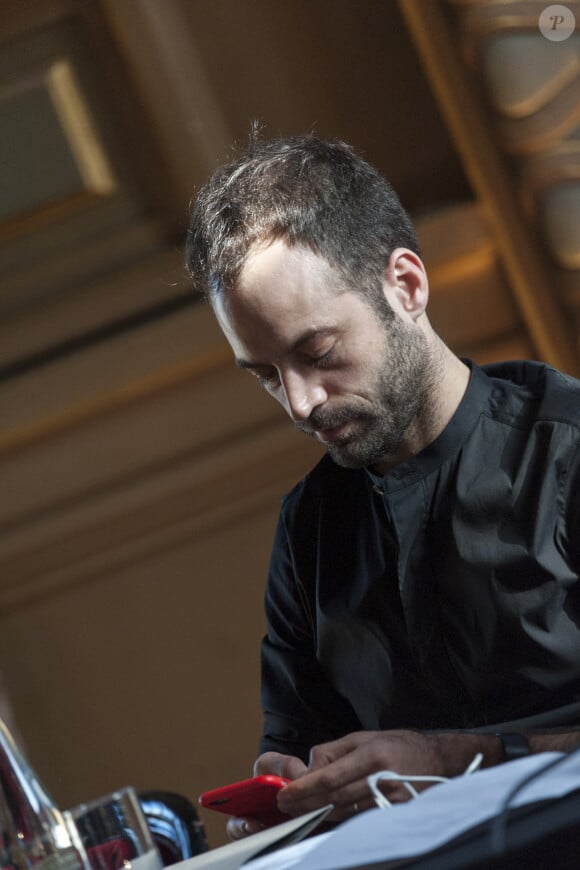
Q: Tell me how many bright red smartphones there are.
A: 1